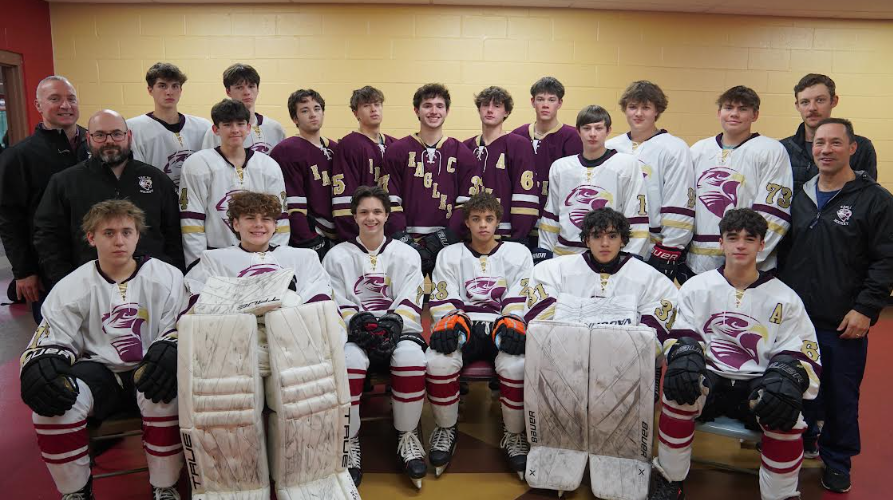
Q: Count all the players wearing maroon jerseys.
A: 5